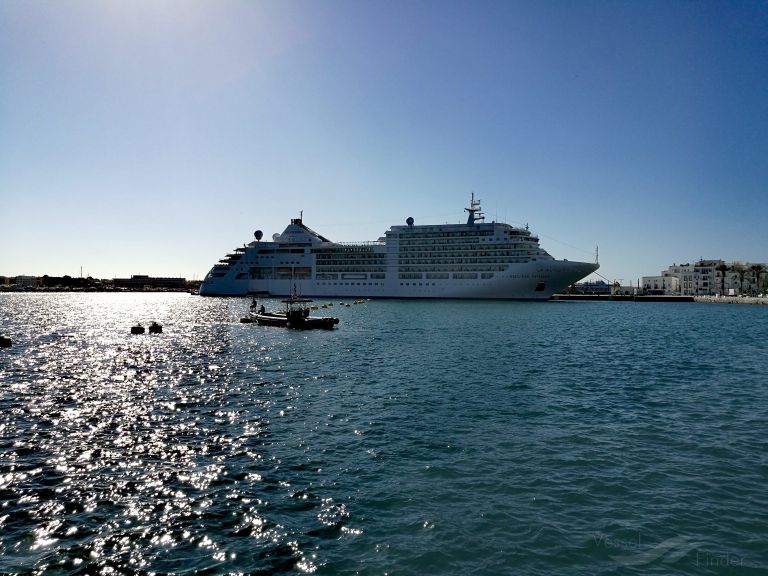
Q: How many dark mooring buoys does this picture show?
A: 3